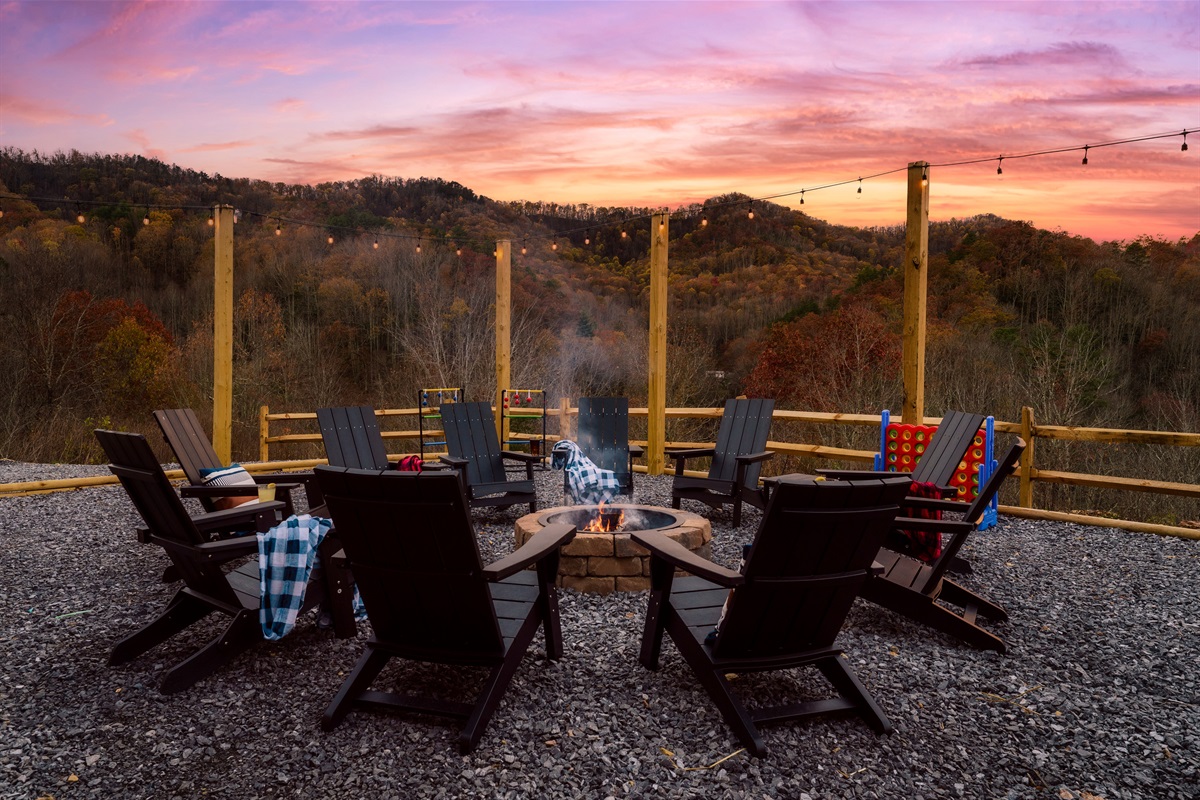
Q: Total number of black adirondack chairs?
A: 10